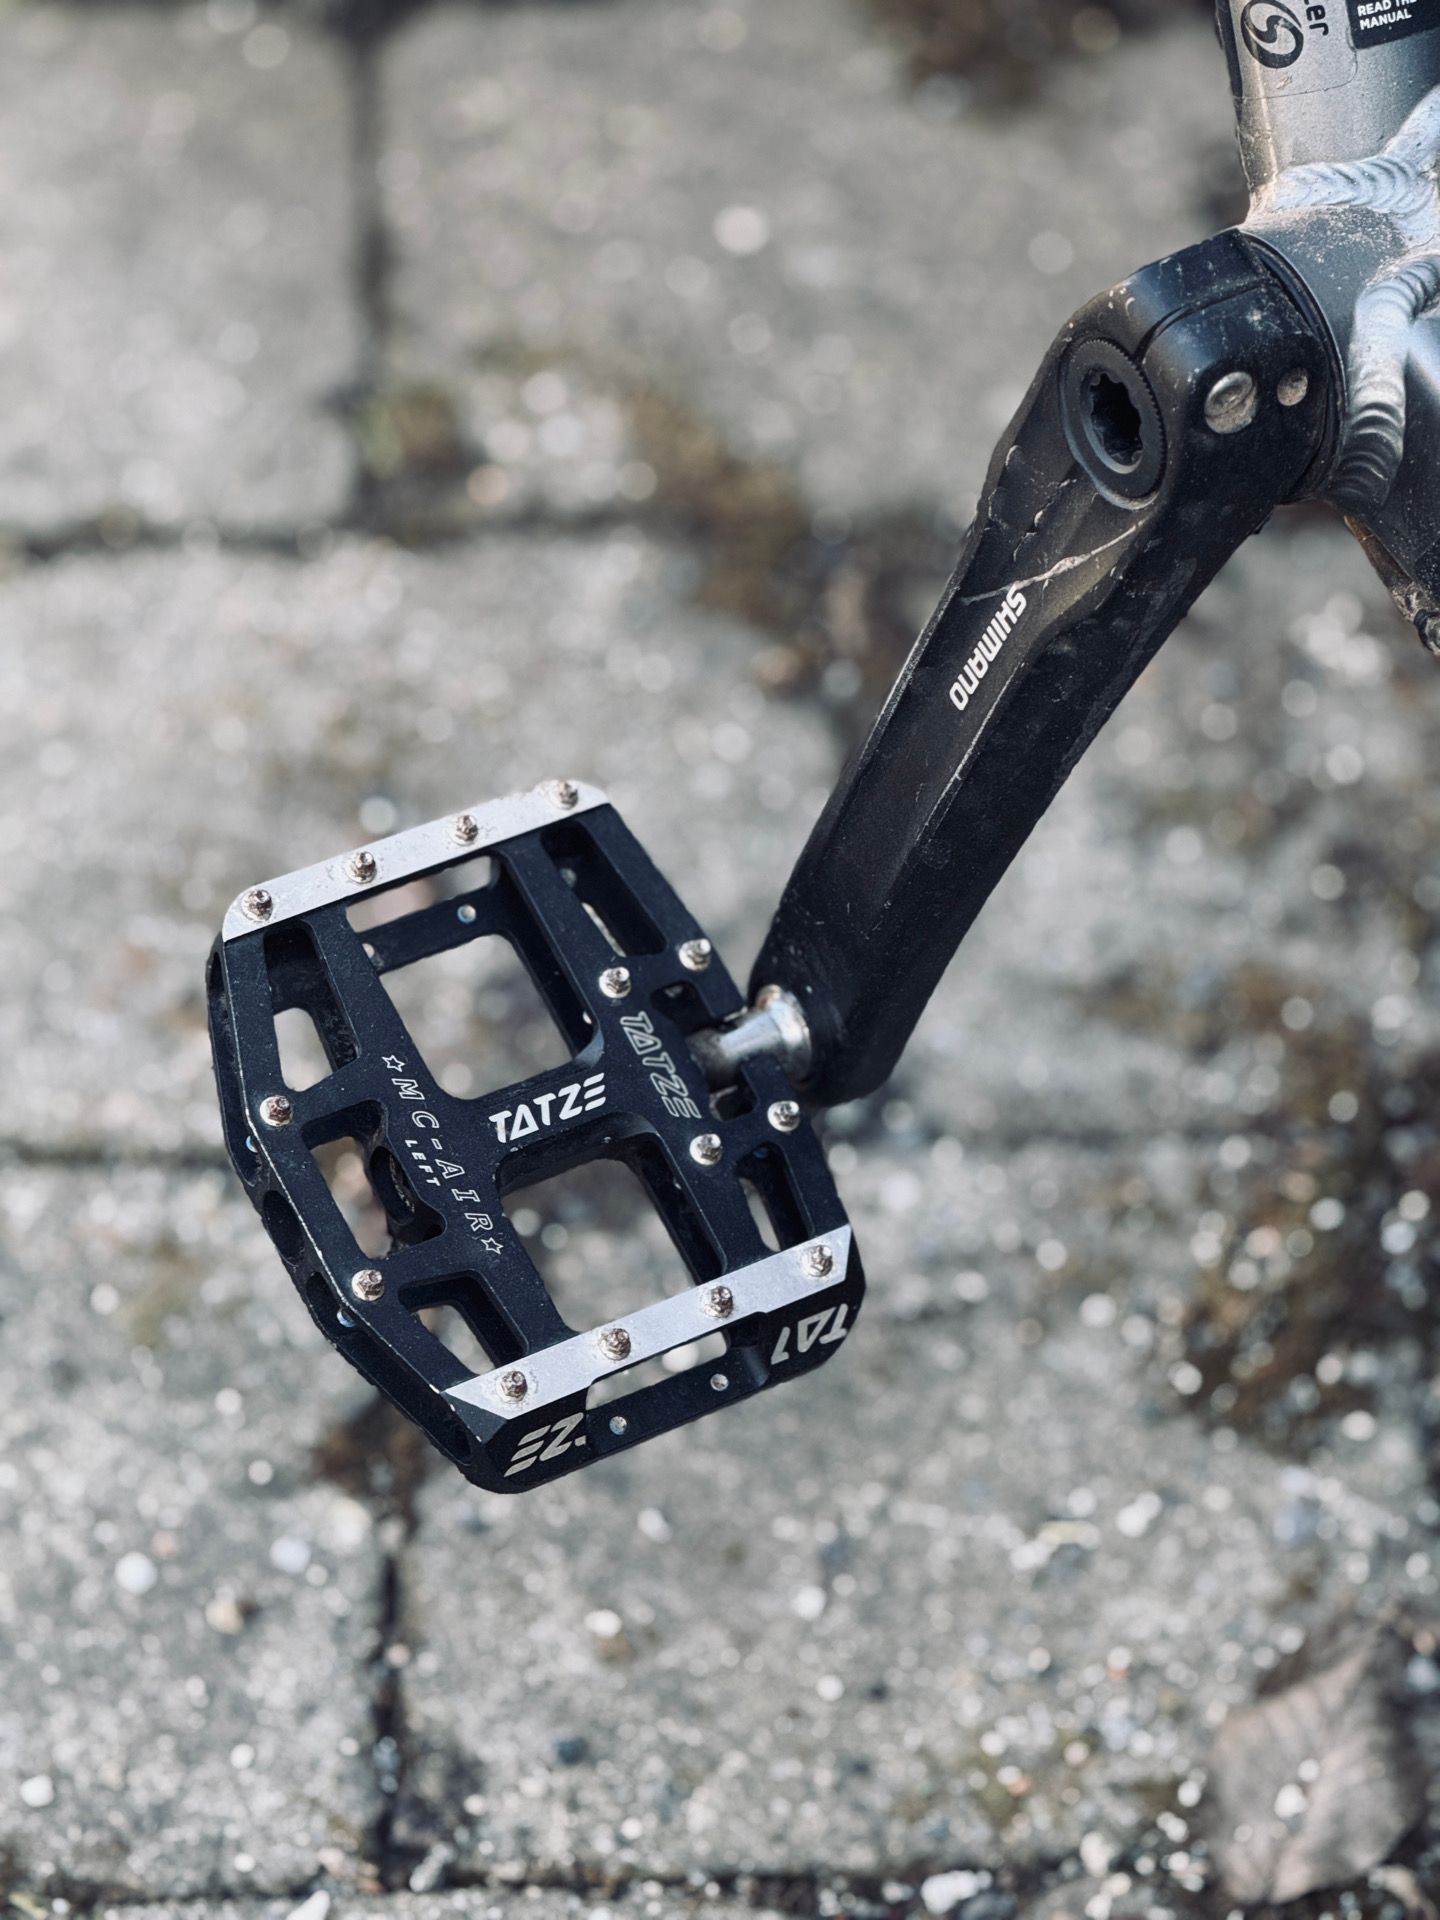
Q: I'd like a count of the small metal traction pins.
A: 14